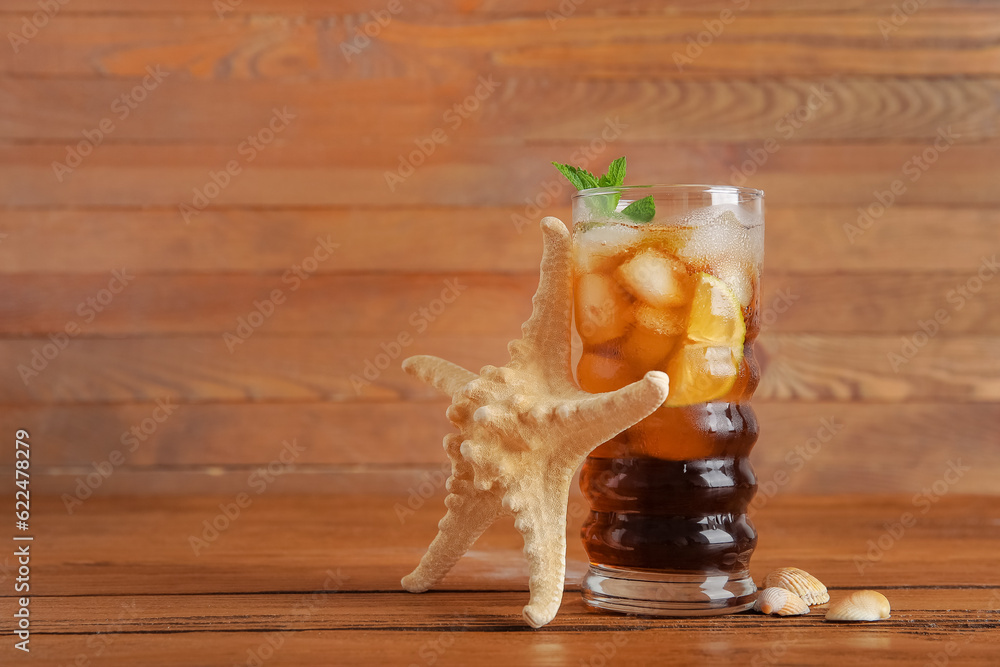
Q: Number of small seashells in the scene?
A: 3